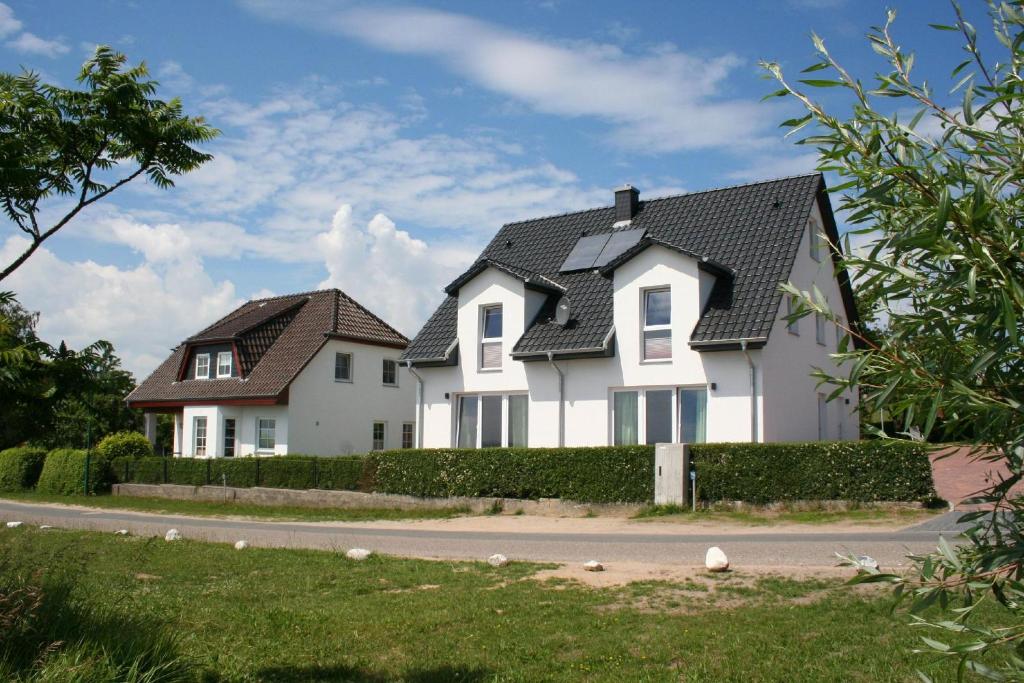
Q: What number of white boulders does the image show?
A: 10